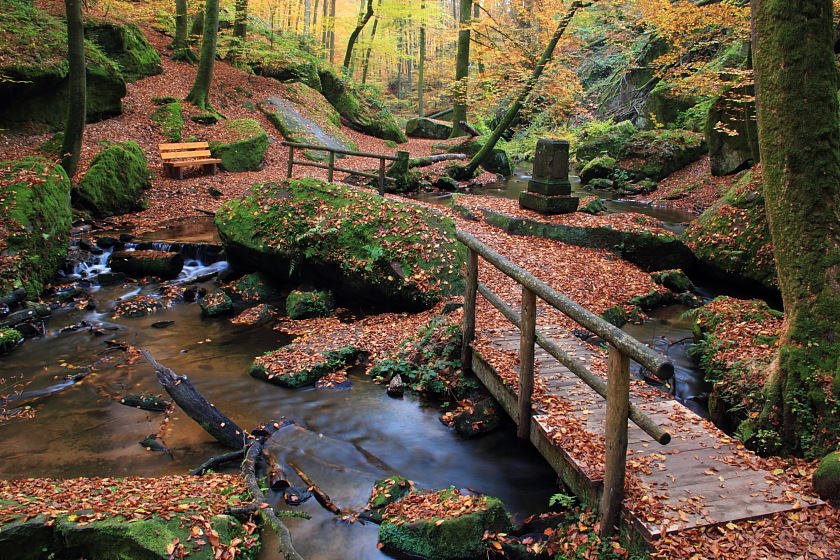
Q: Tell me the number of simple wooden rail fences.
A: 2